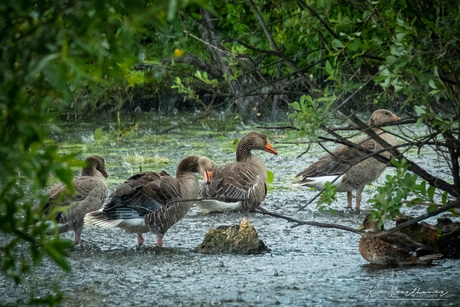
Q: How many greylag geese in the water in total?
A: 4